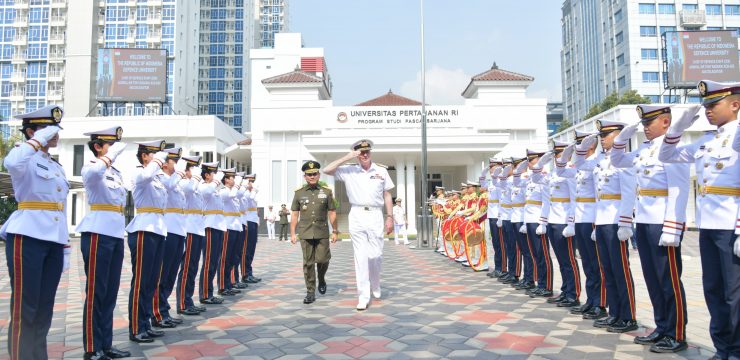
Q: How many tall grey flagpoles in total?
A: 1